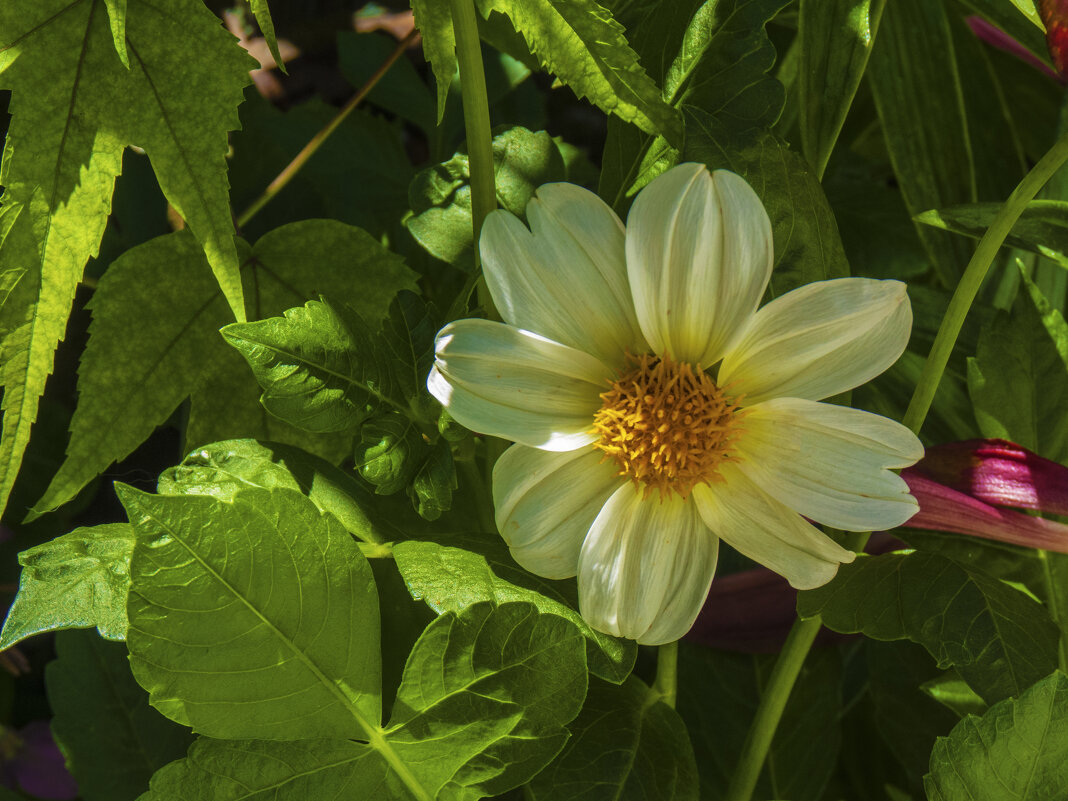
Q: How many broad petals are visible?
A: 8